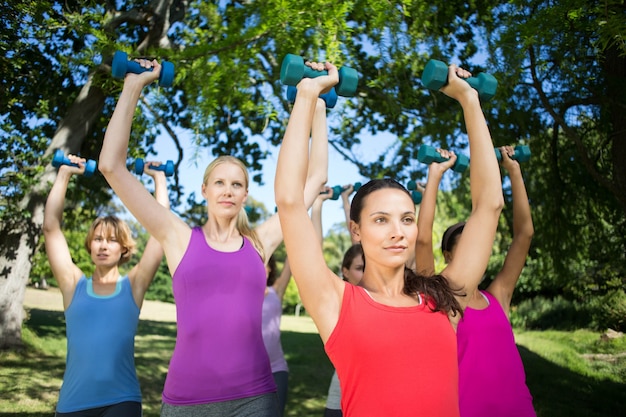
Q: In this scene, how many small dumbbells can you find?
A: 12